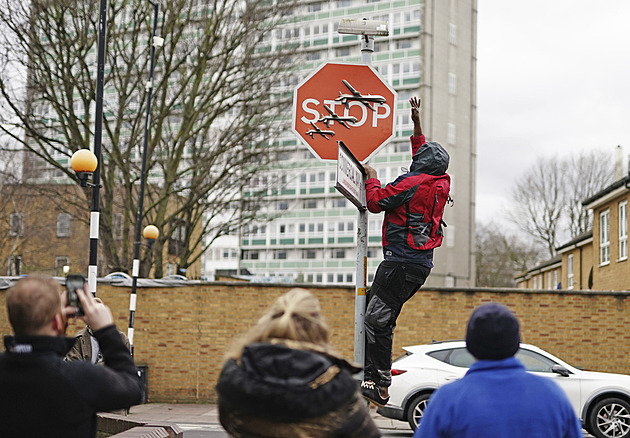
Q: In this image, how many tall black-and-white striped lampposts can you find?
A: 2